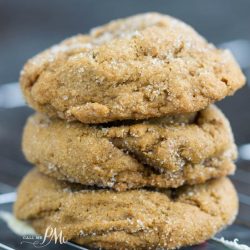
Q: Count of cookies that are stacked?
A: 3